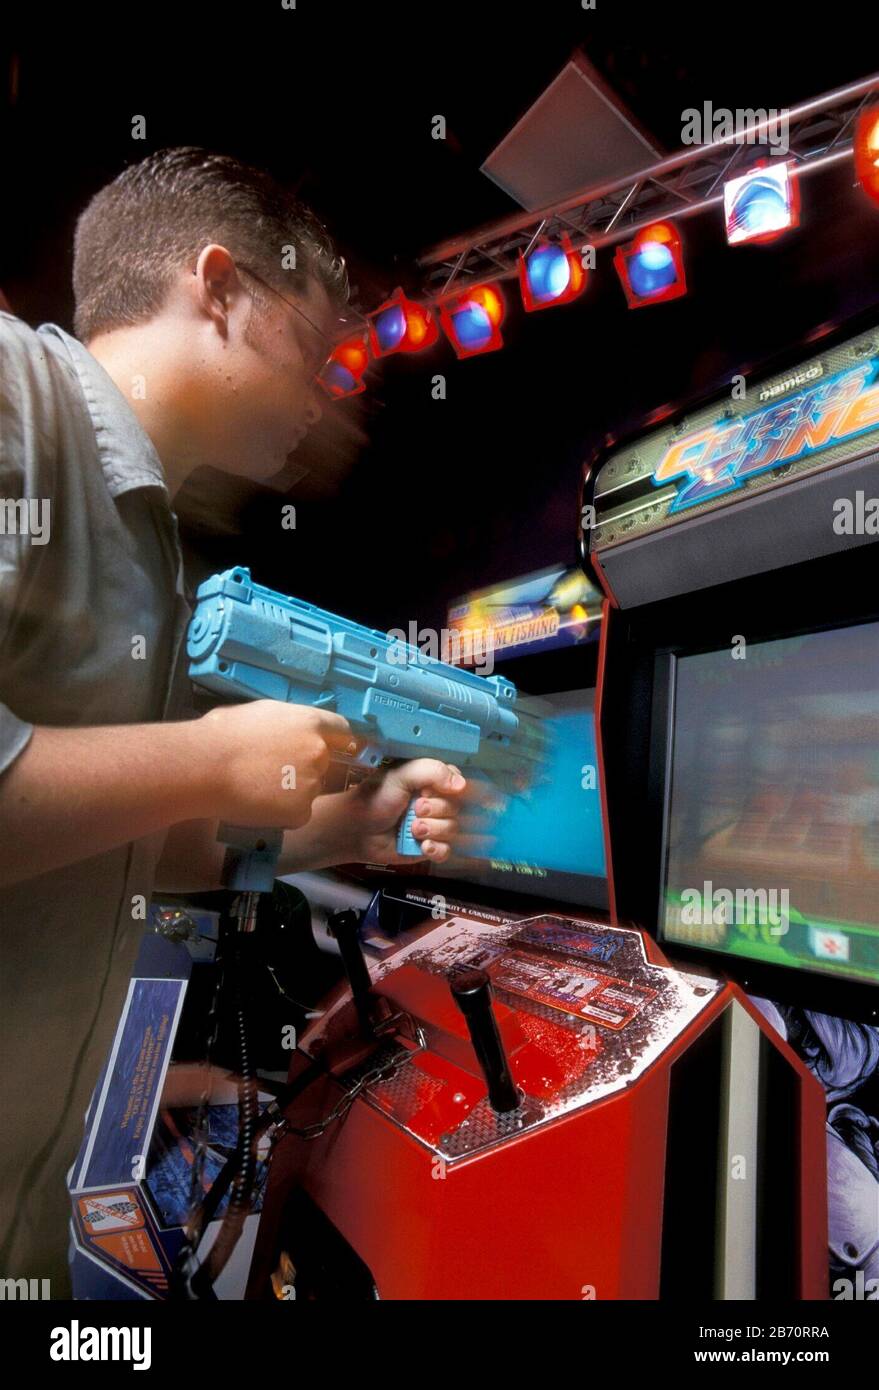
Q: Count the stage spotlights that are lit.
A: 7